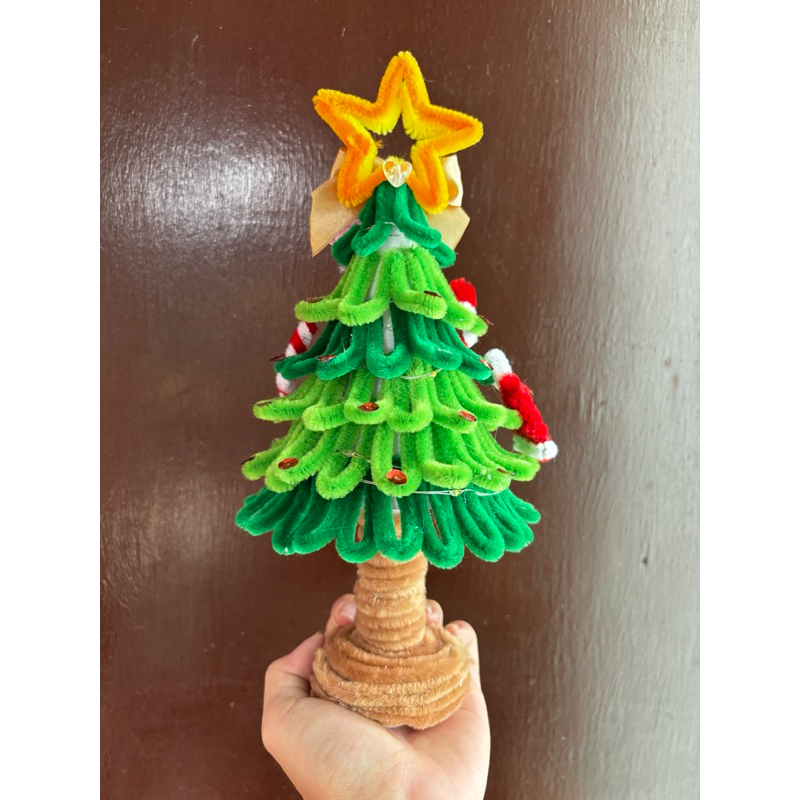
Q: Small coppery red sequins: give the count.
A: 13